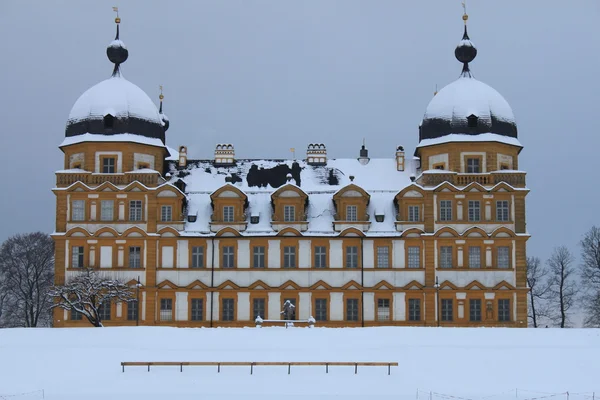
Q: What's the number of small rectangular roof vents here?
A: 3